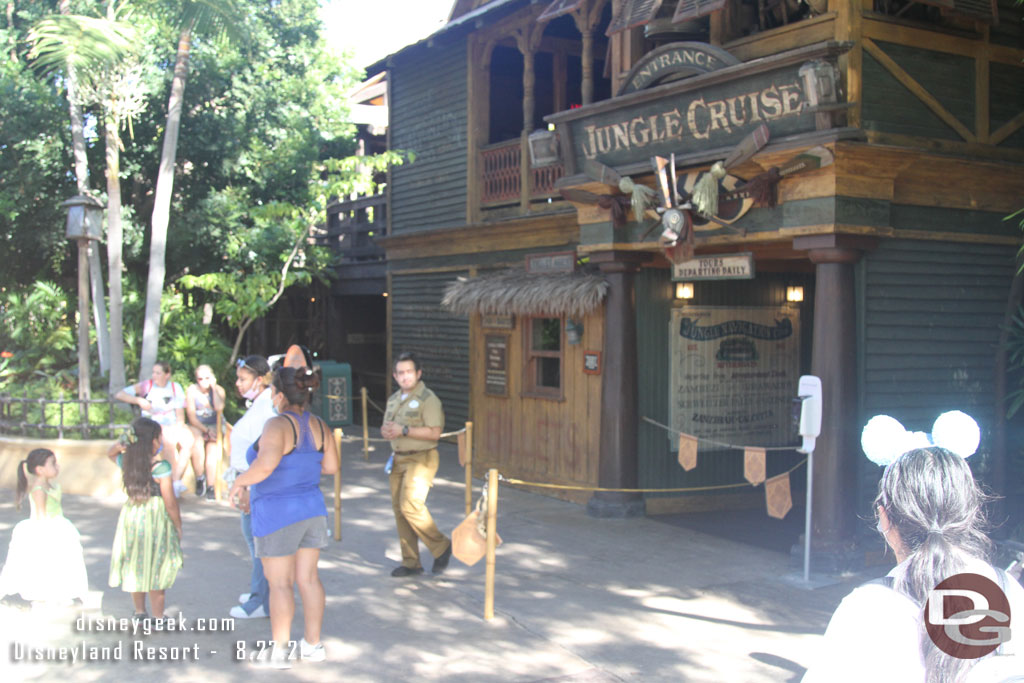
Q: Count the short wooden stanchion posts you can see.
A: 5